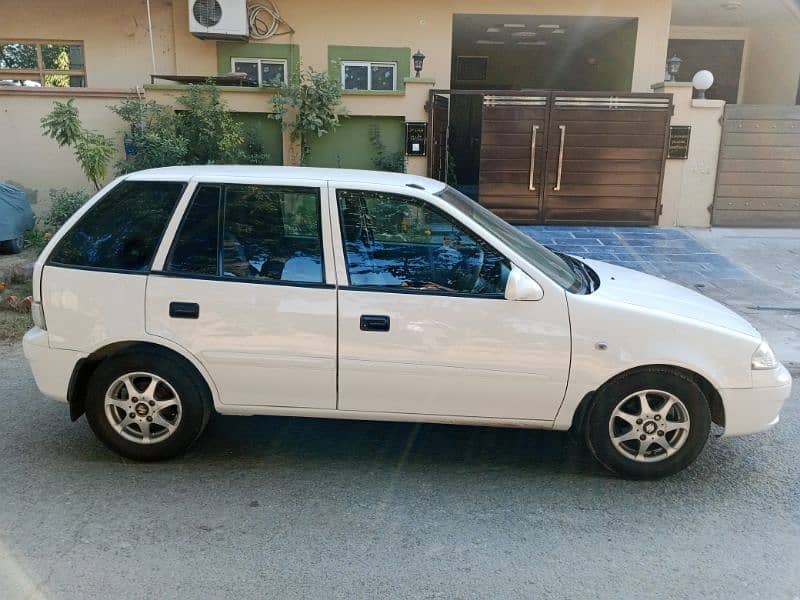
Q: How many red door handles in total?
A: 0